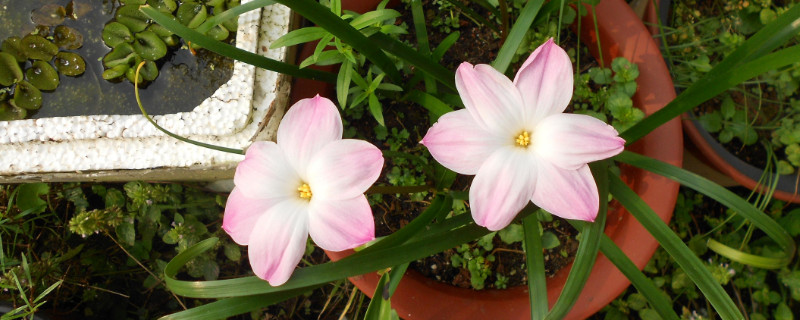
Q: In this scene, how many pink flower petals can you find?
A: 12